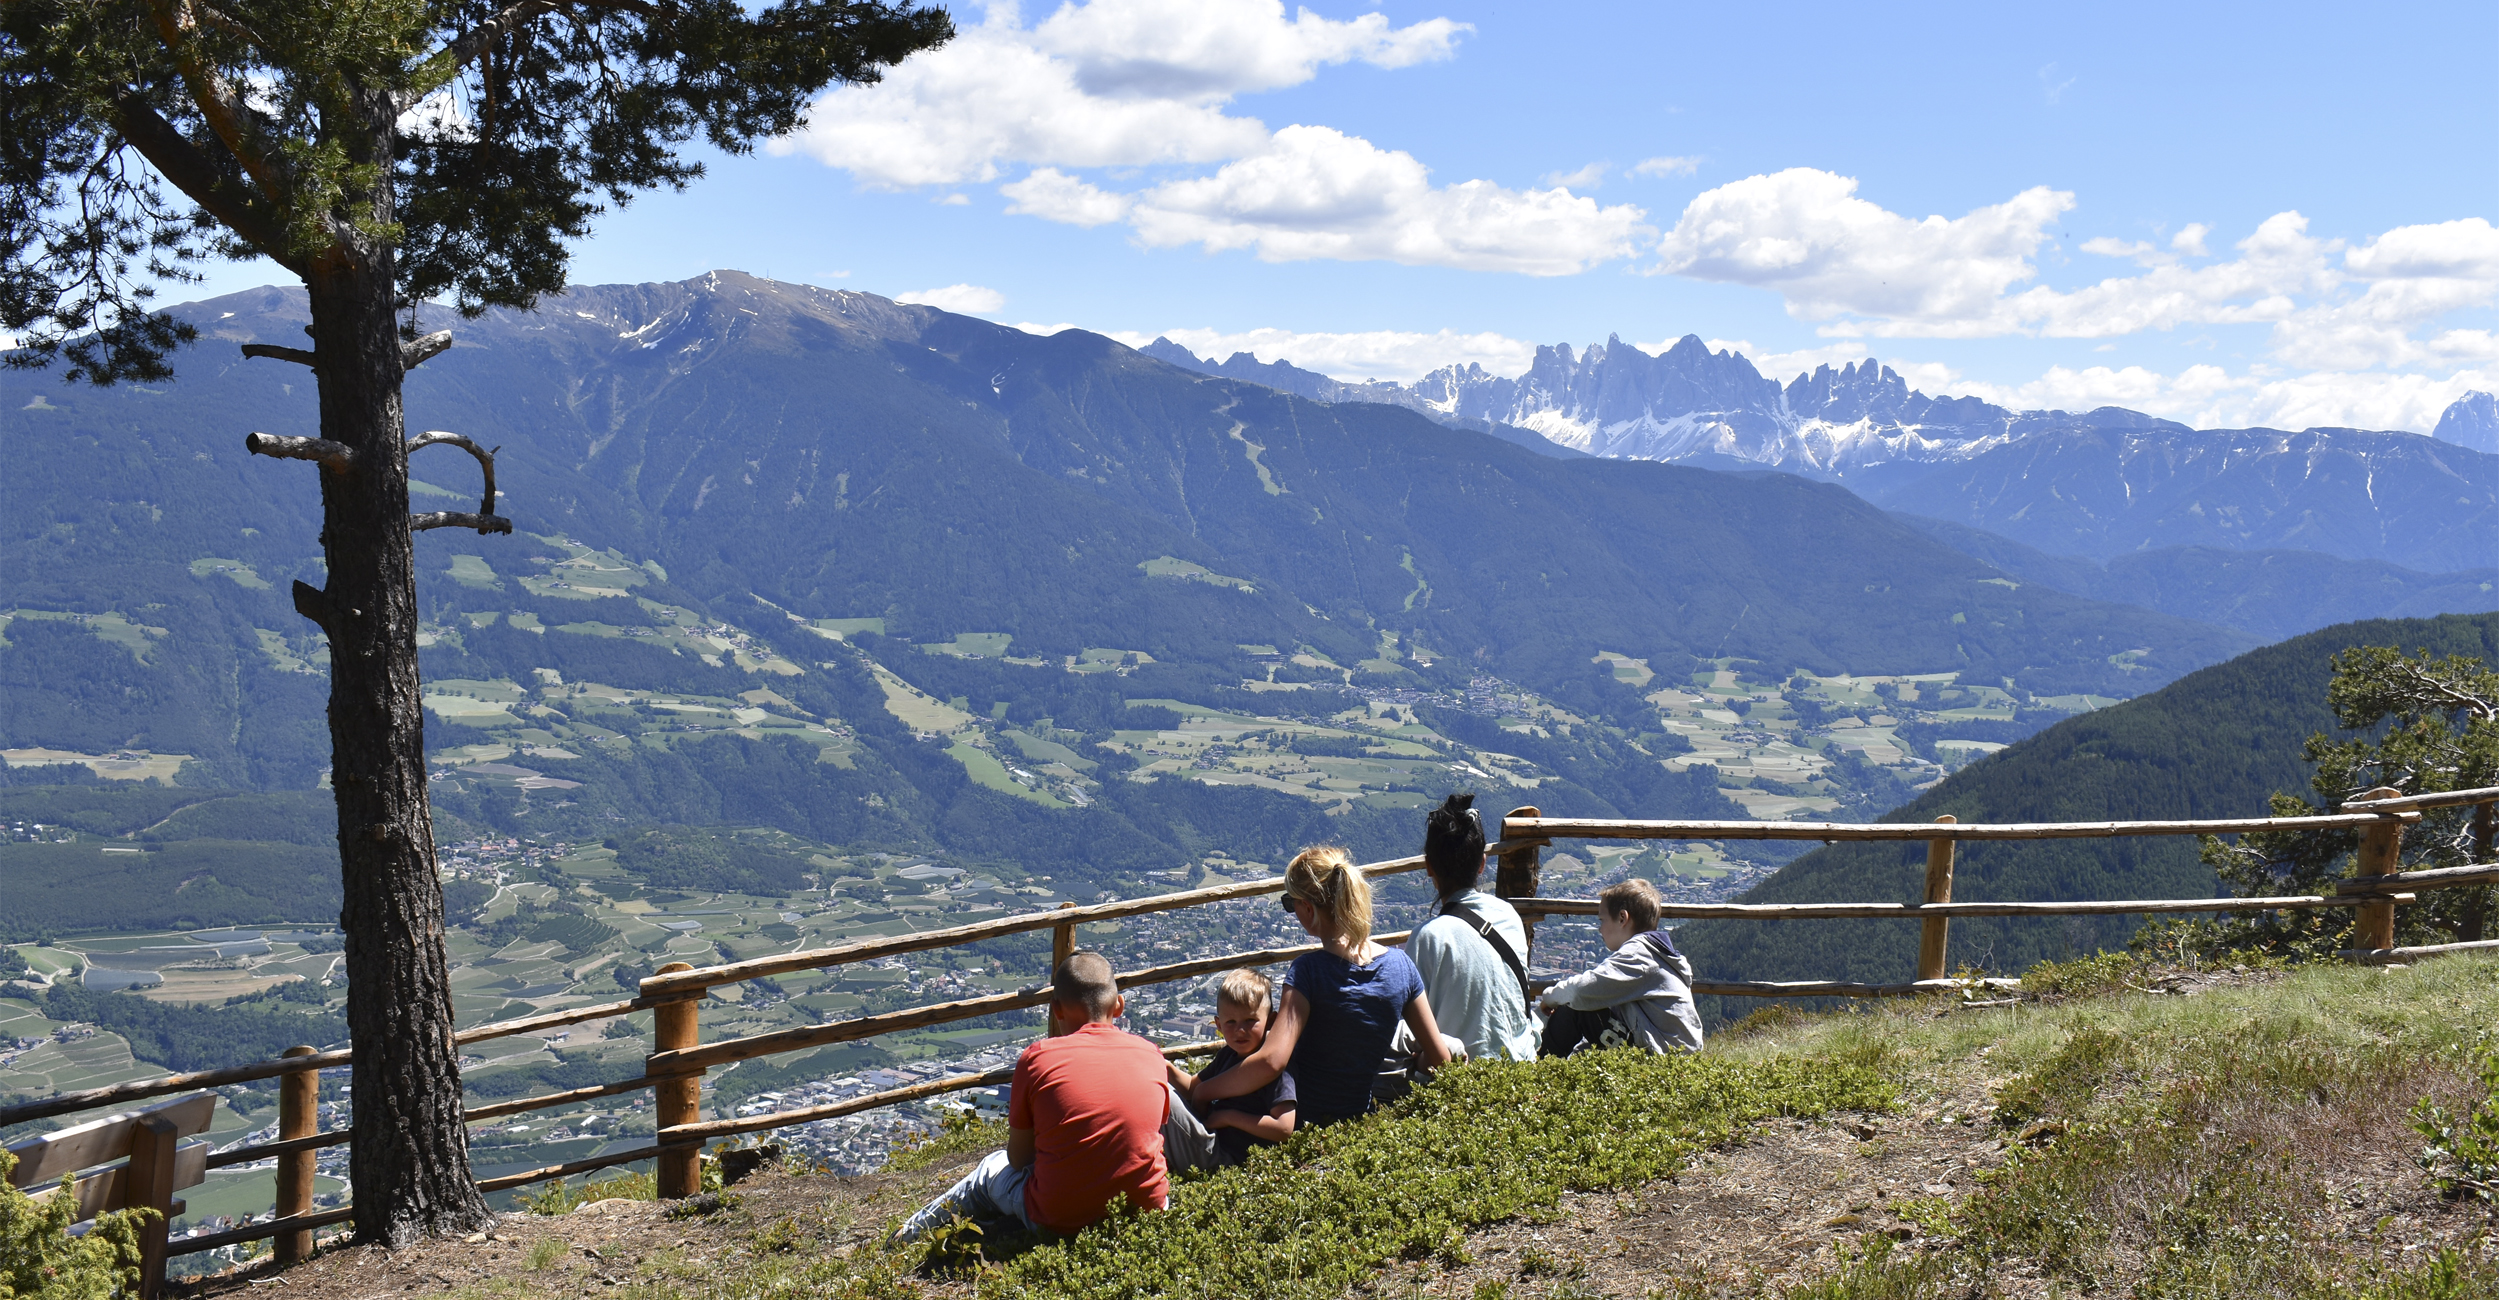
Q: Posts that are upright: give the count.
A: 6